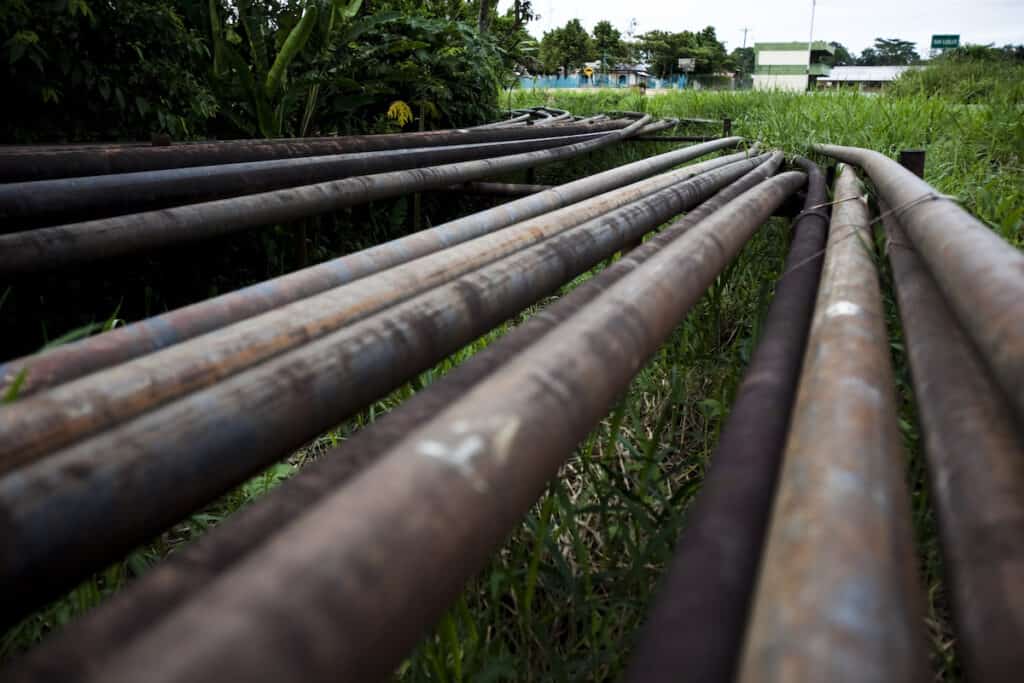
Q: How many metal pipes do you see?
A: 12